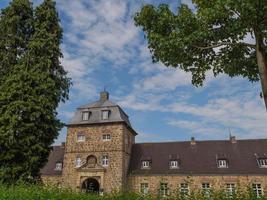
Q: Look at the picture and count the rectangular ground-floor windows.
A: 6